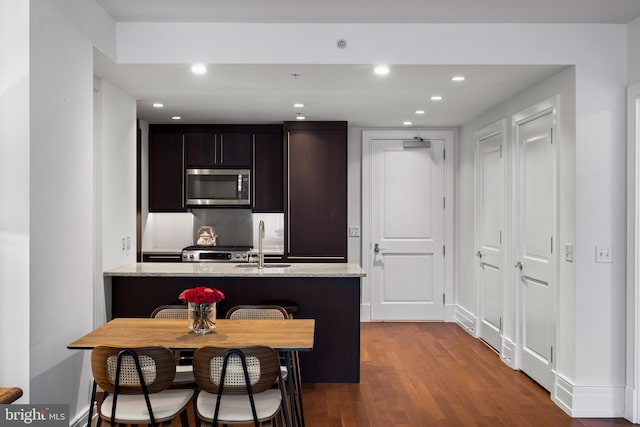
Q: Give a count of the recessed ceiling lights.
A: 10